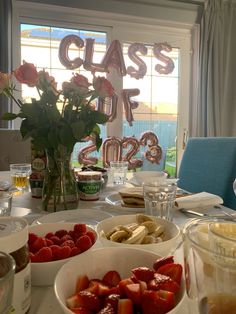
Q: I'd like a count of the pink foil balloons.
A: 11